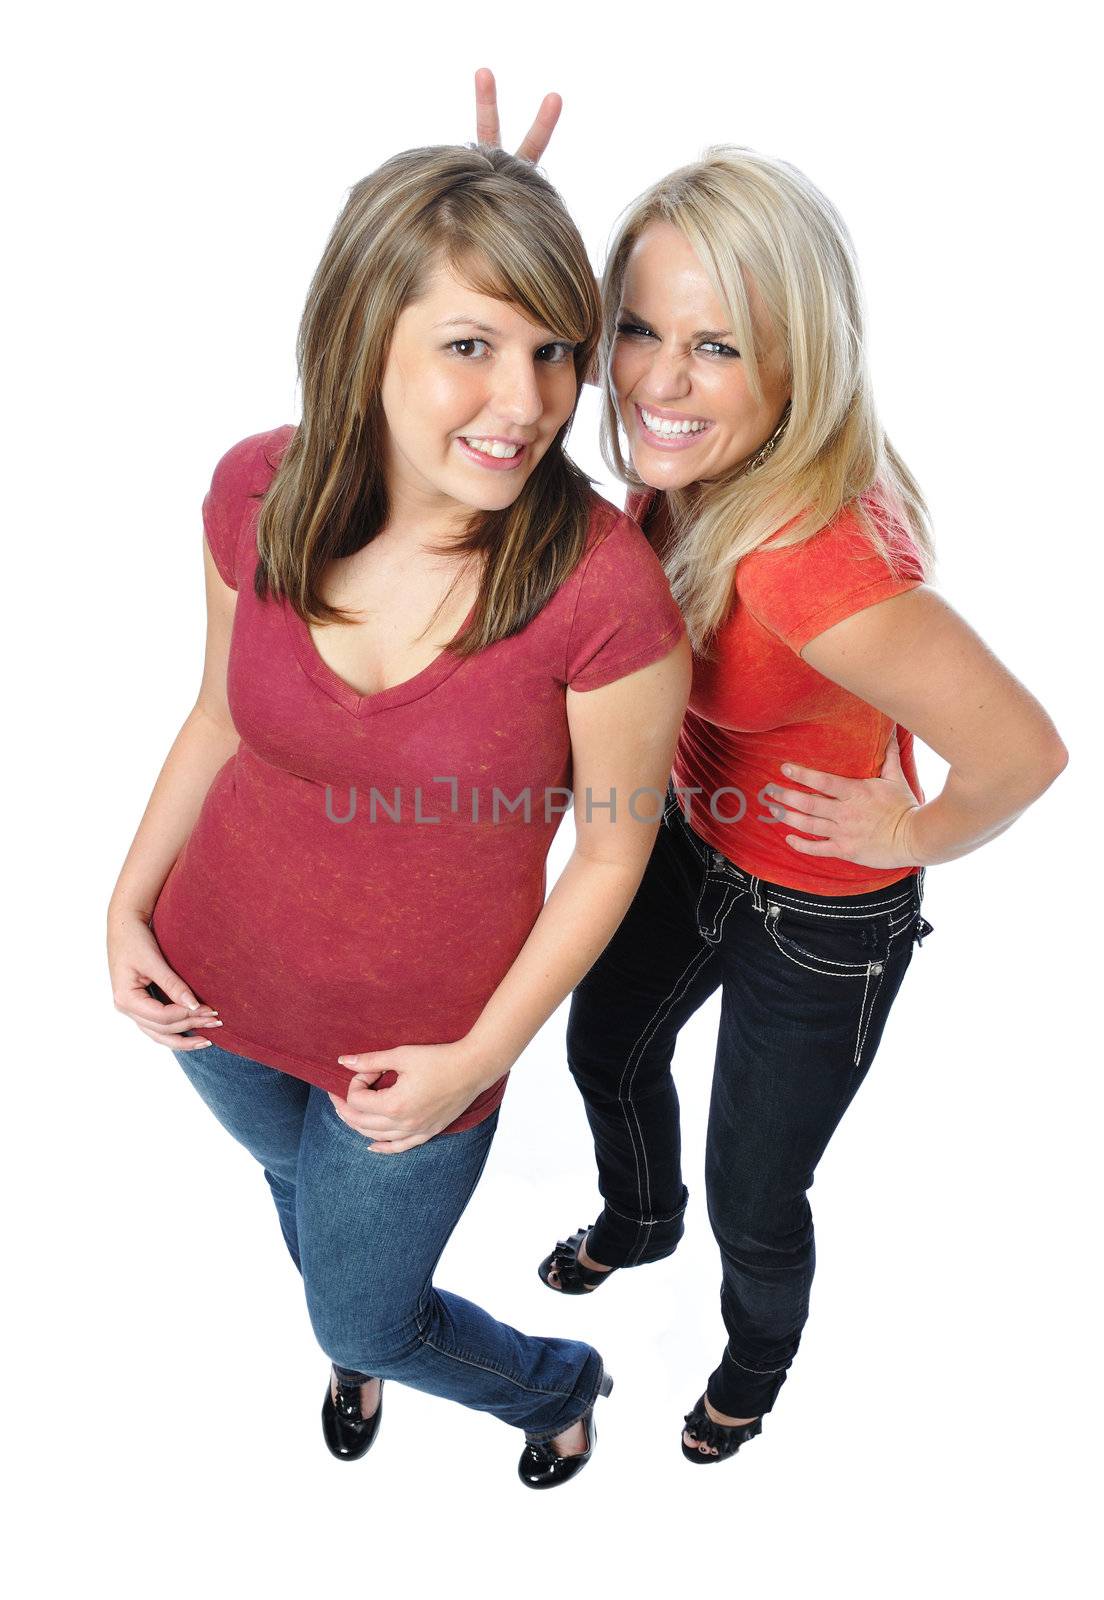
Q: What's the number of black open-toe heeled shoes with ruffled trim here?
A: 2